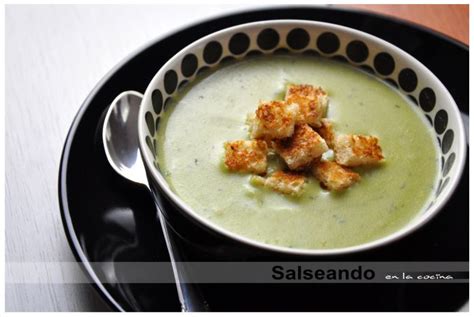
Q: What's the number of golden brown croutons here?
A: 8